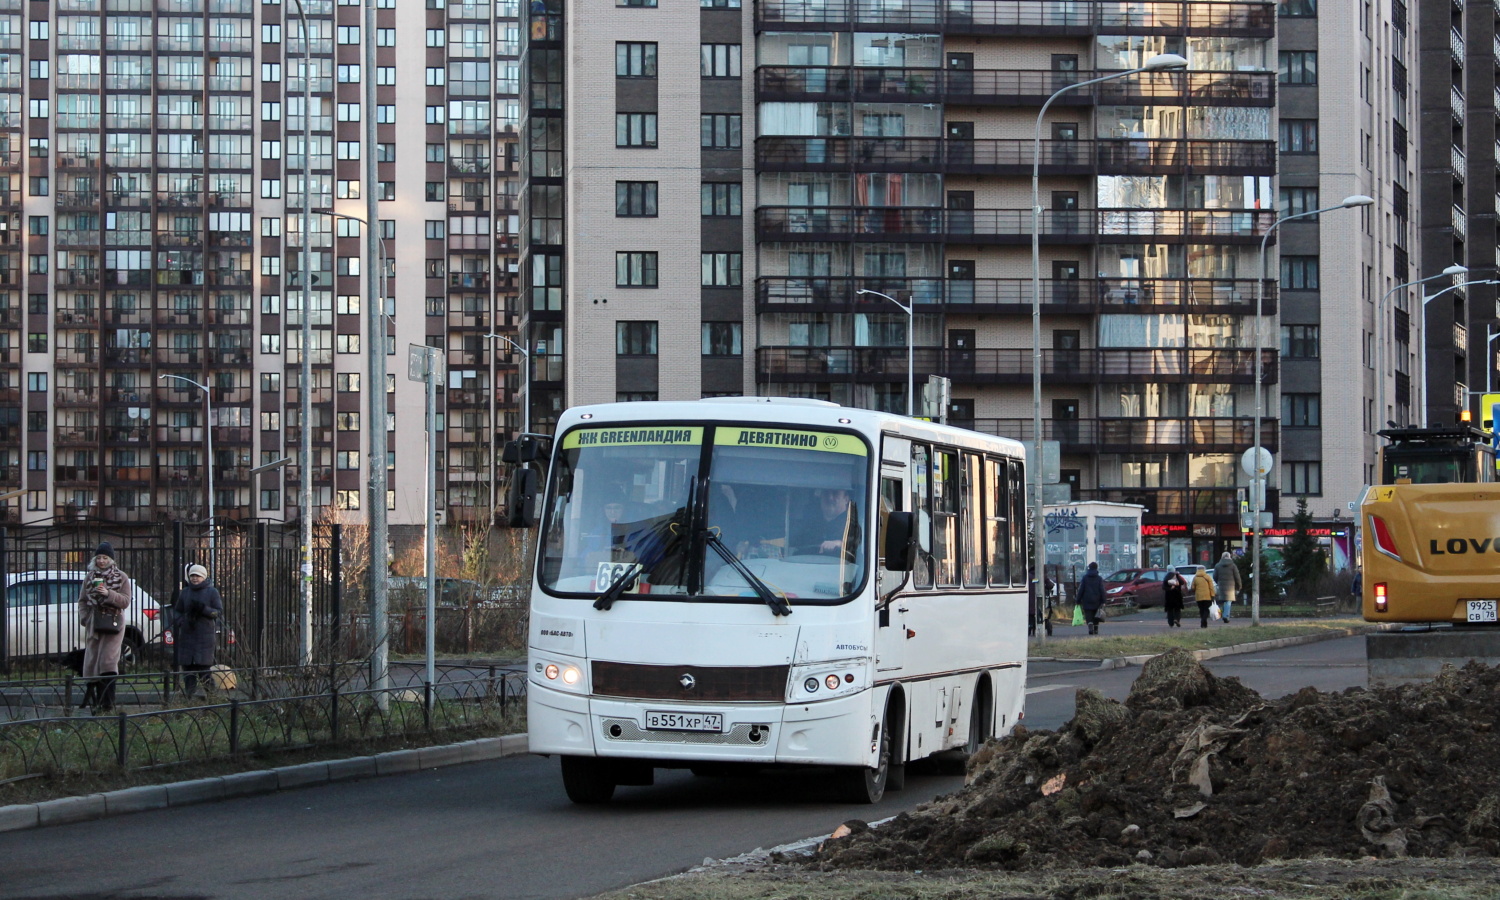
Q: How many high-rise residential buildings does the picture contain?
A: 3